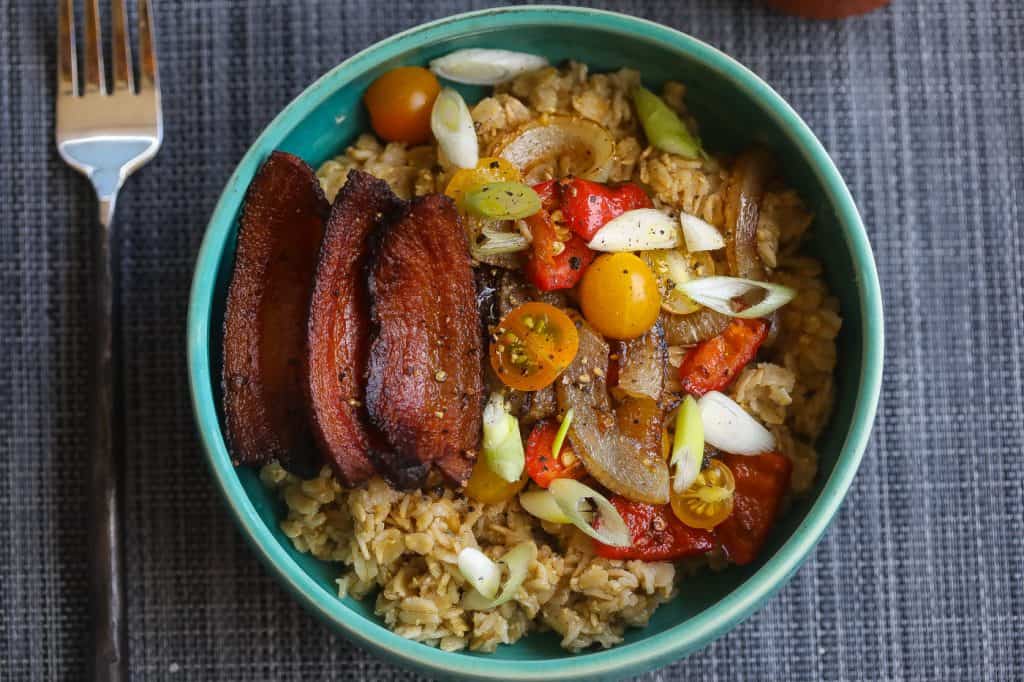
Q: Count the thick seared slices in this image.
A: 3